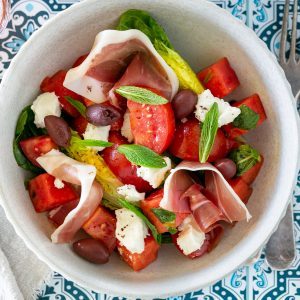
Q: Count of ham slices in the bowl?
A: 3